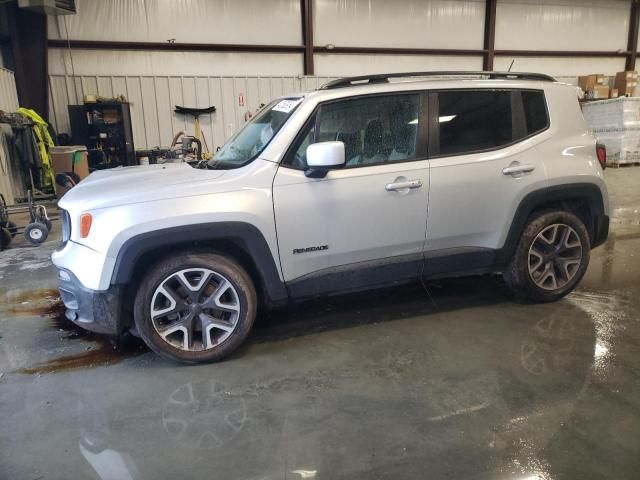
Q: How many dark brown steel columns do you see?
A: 4